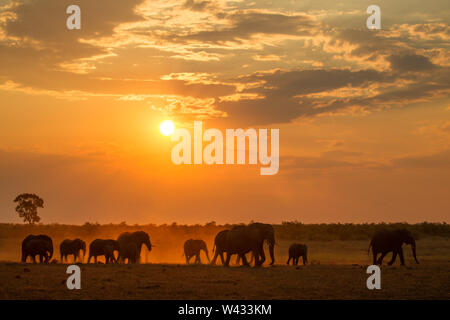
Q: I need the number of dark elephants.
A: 9